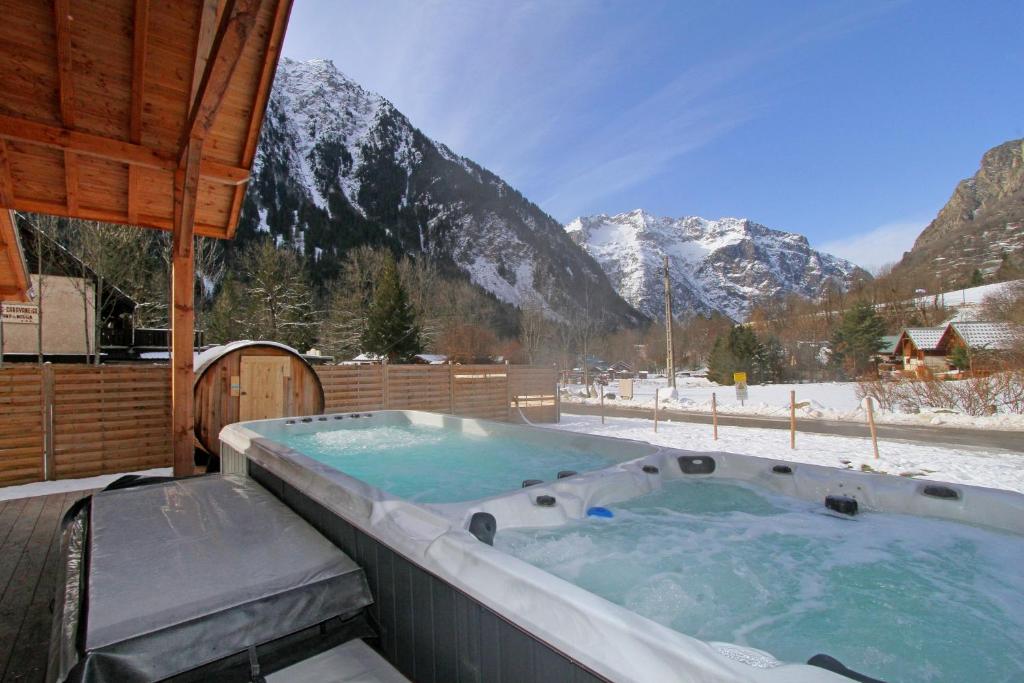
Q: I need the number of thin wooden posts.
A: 5